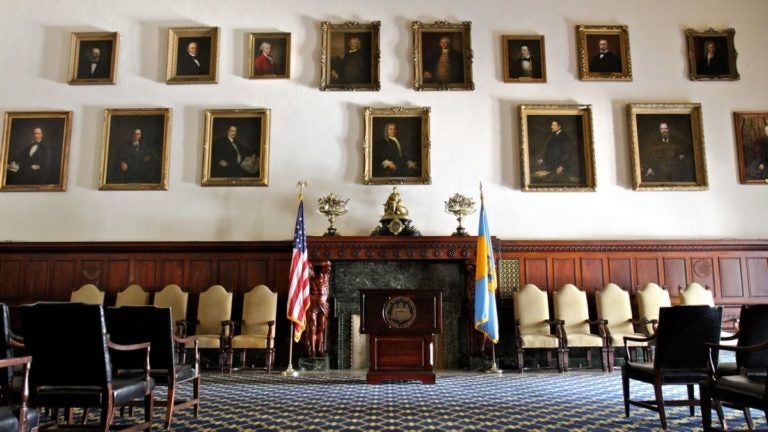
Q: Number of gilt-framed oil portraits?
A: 15